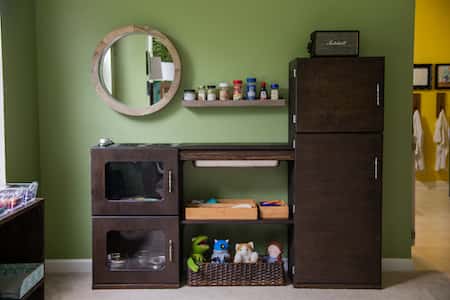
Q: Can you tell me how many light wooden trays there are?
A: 2